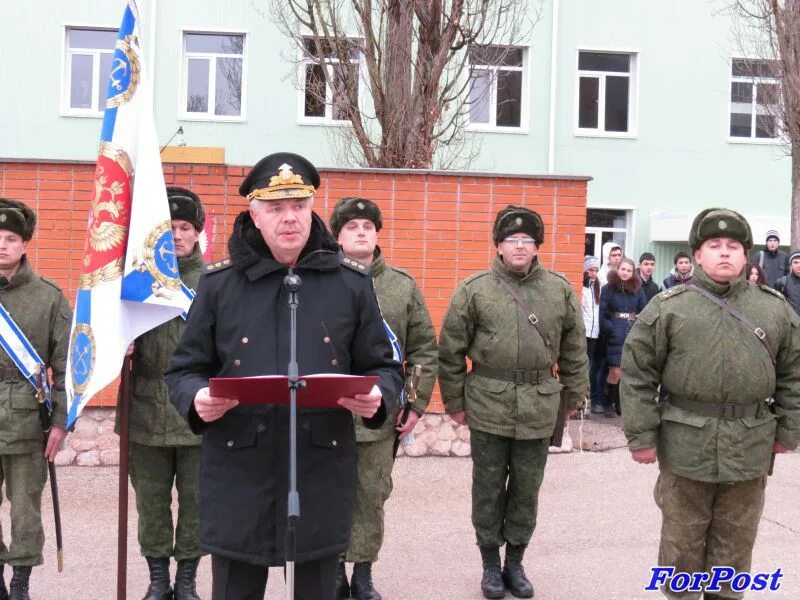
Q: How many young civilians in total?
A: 8